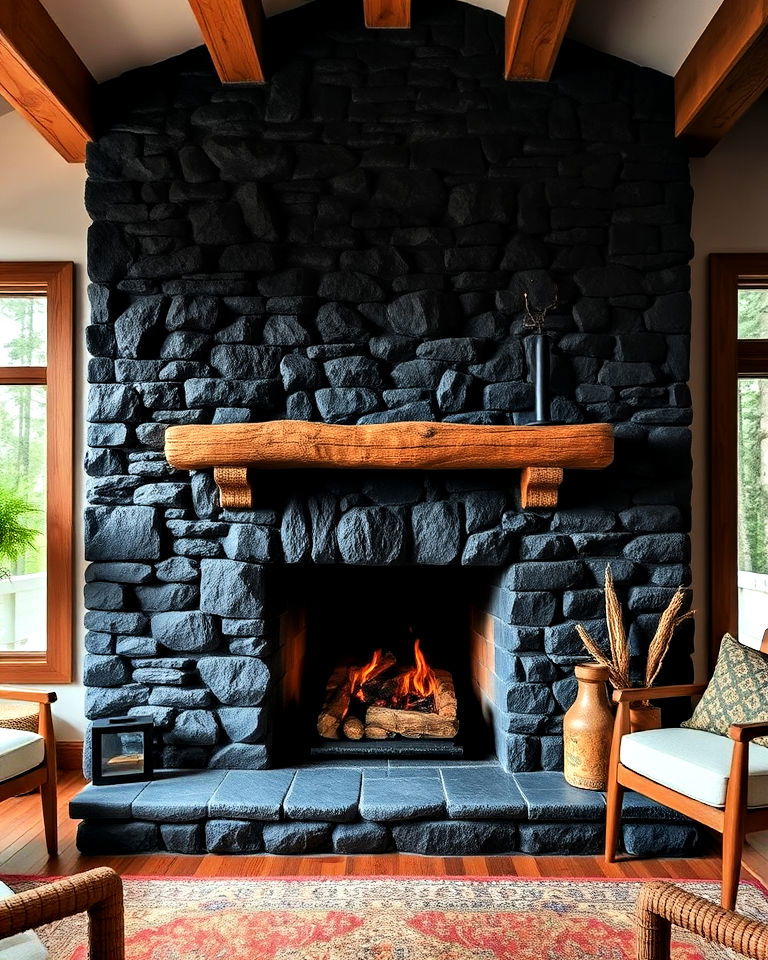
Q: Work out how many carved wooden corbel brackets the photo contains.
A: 2